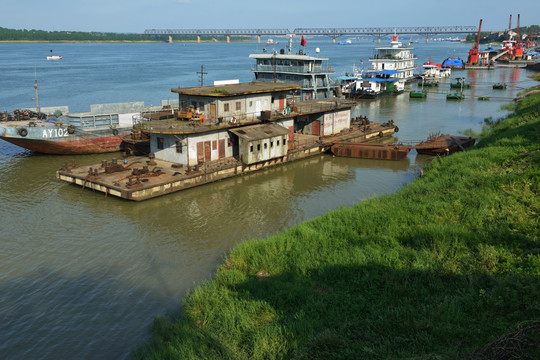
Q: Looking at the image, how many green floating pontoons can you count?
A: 6